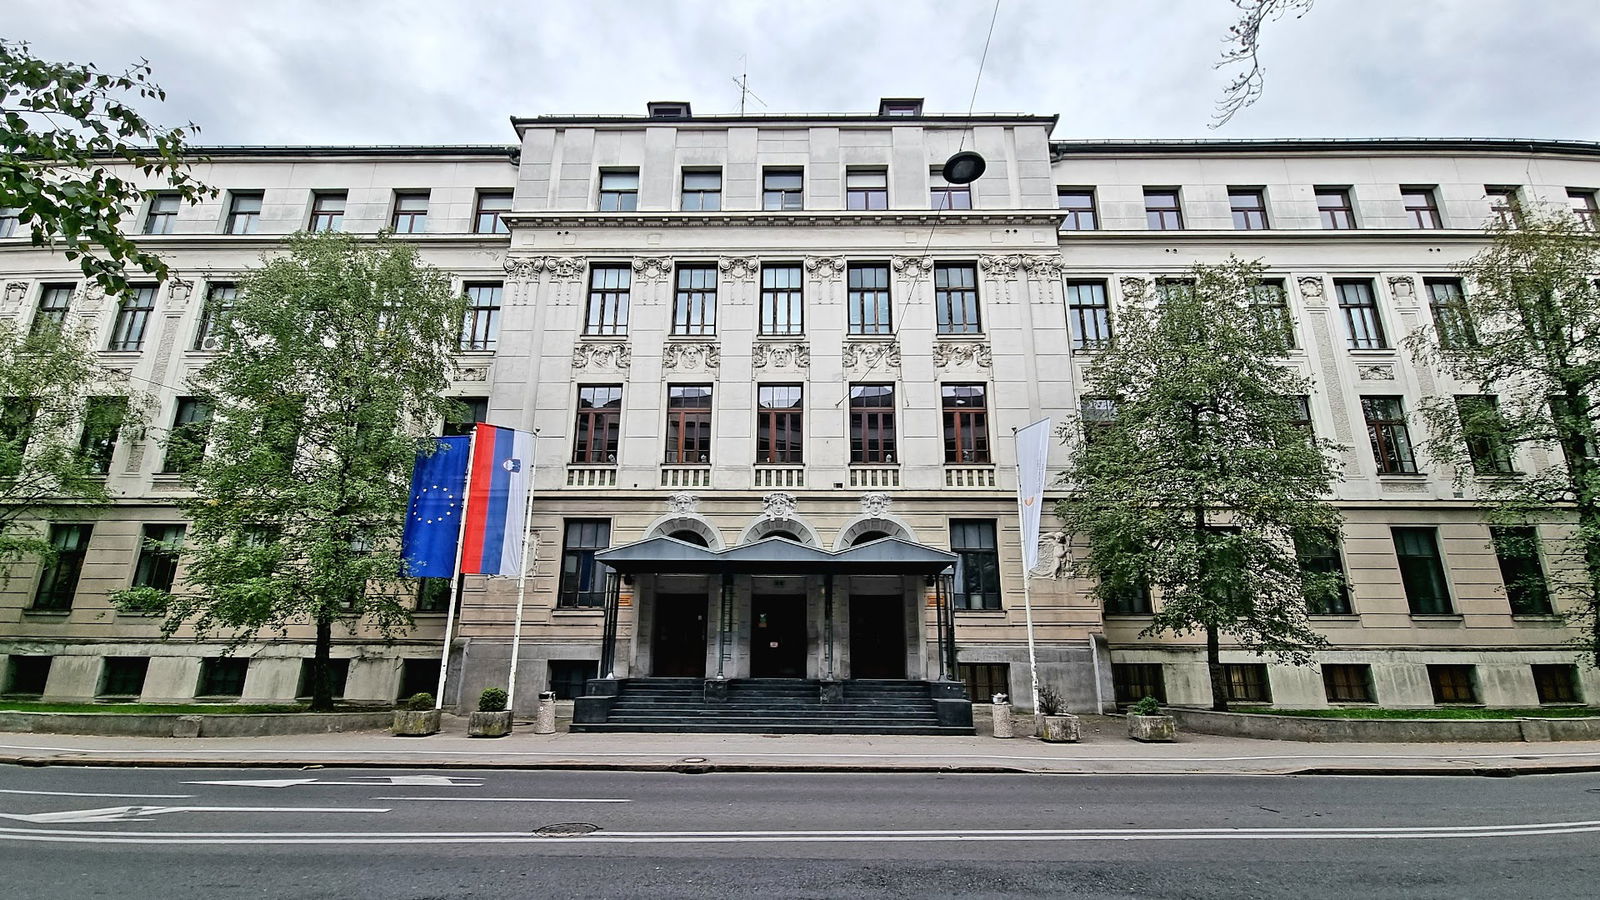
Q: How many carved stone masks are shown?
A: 12